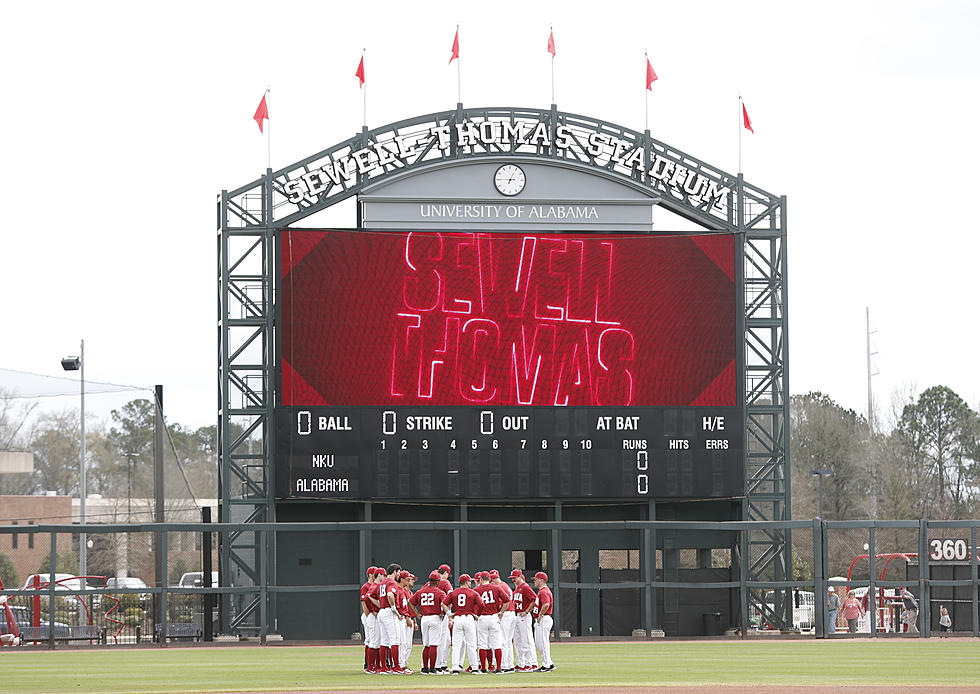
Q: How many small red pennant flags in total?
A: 6